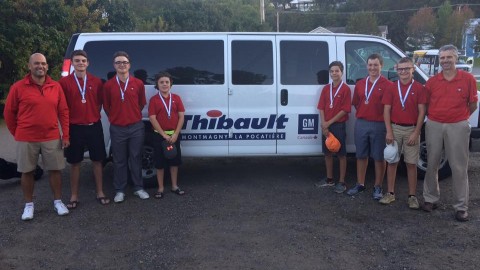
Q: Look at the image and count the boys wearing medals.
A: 6